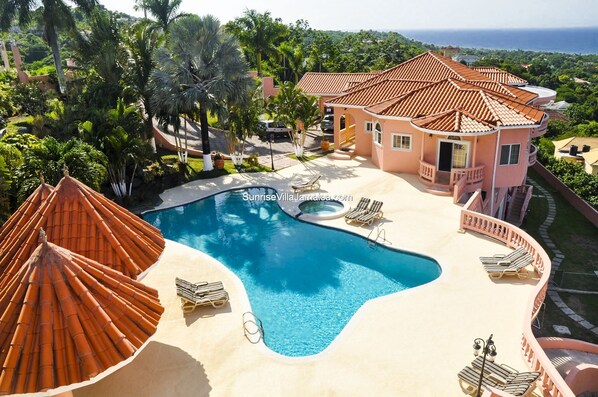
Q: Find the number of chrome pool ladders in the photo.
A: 2